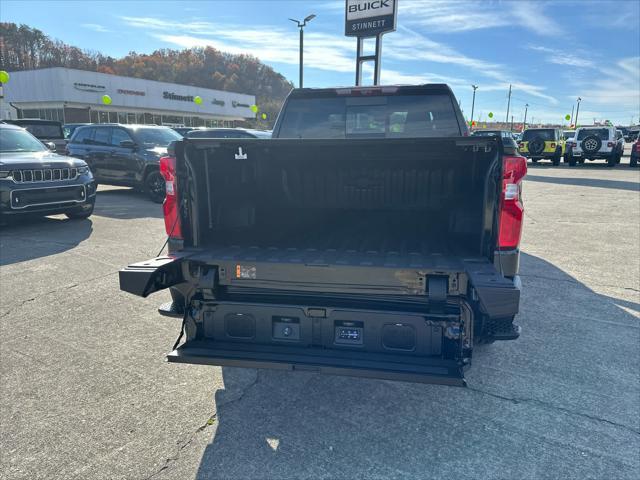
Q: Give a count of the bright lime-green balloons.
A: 7